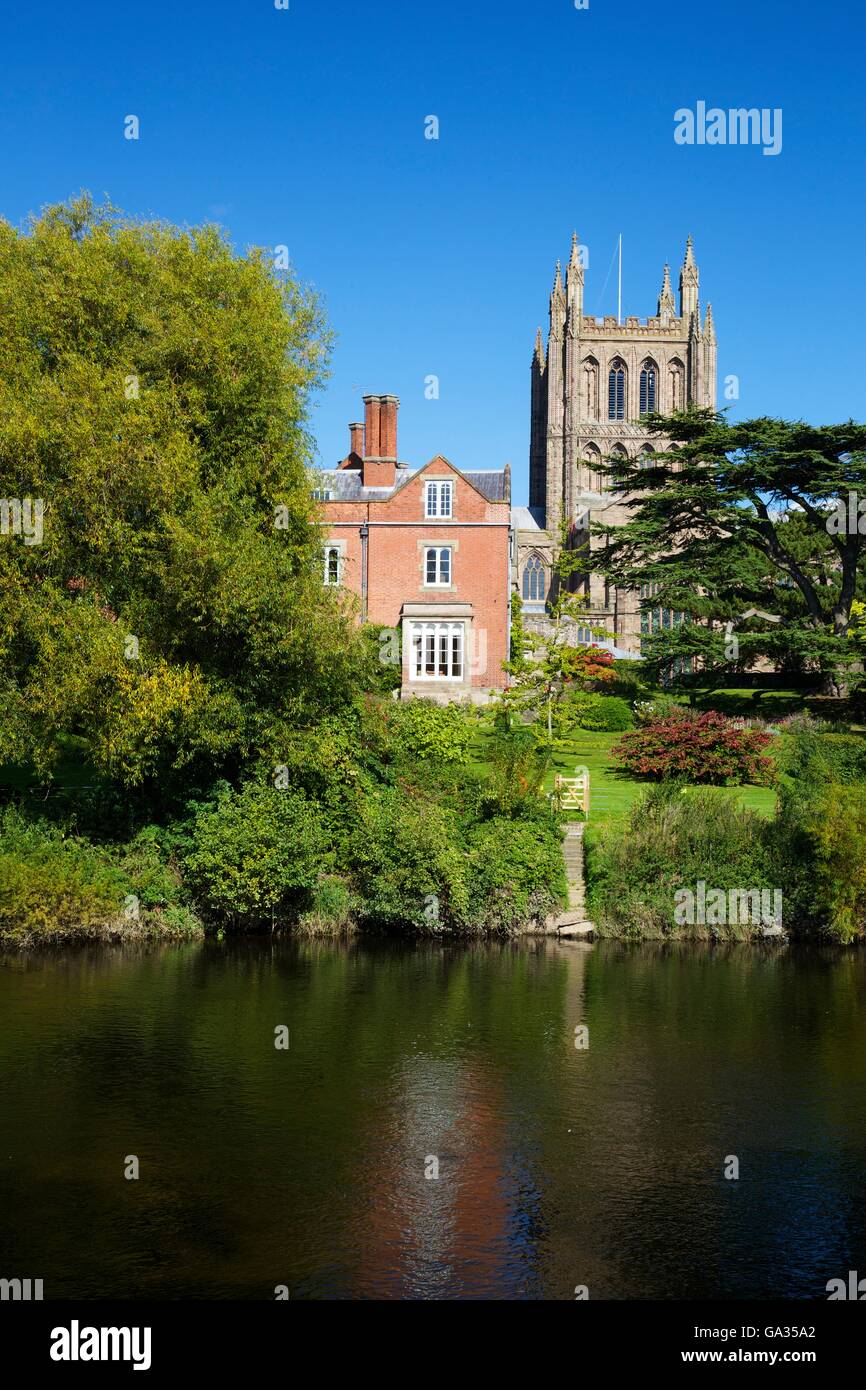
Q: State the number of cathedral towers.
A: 1